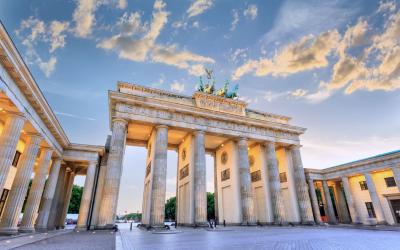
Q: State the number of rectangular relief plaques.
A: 5